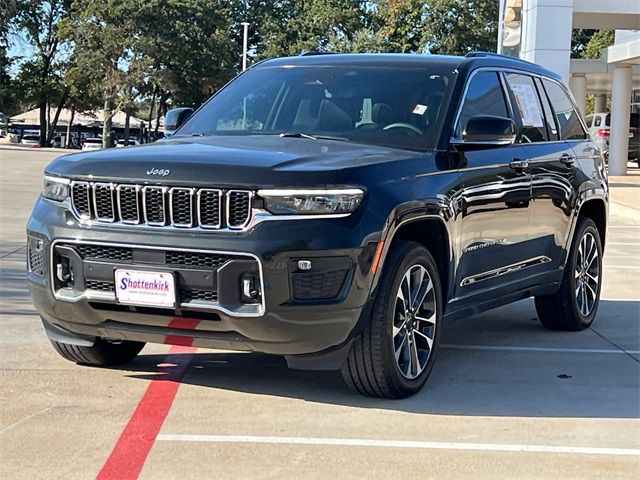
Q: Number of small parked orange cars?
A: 0